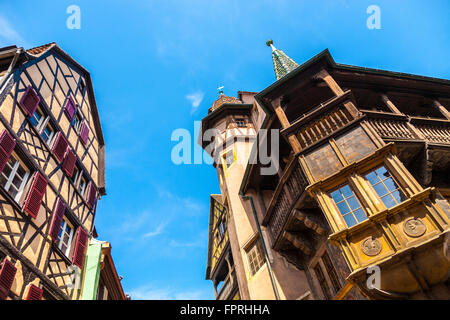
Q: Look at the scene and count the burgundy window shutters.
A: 12